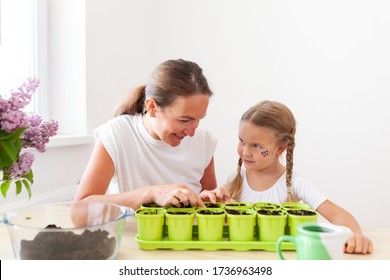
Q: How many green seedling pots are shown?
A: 12